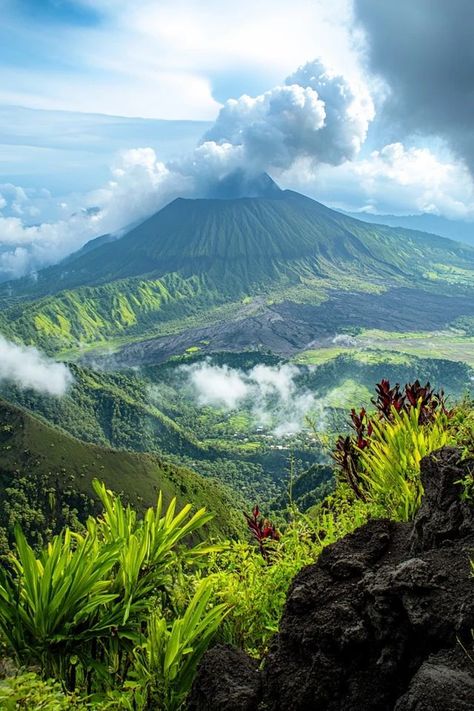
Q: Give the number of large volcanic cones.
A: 1